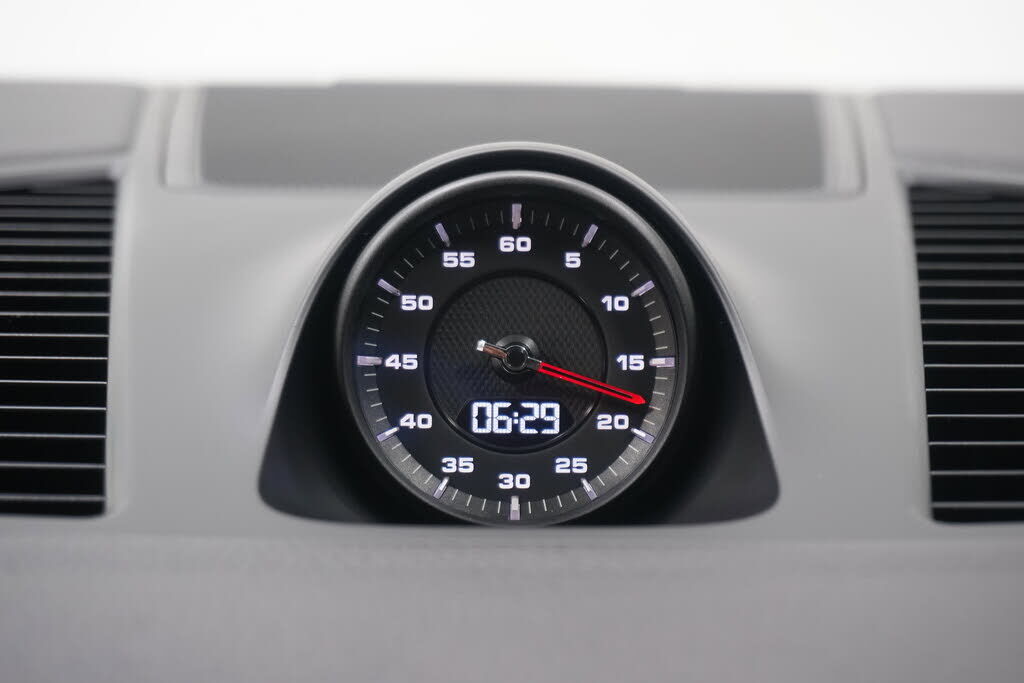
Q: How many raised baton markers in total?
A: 12